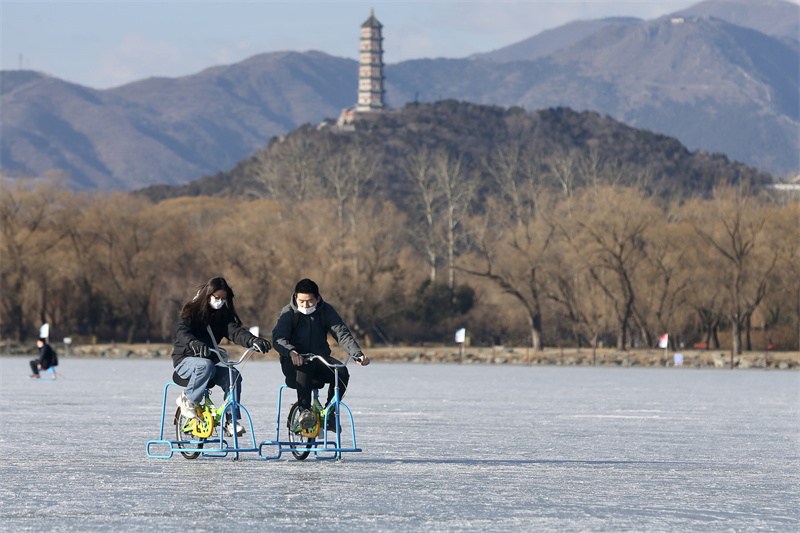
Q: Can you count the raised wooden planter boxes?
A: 0